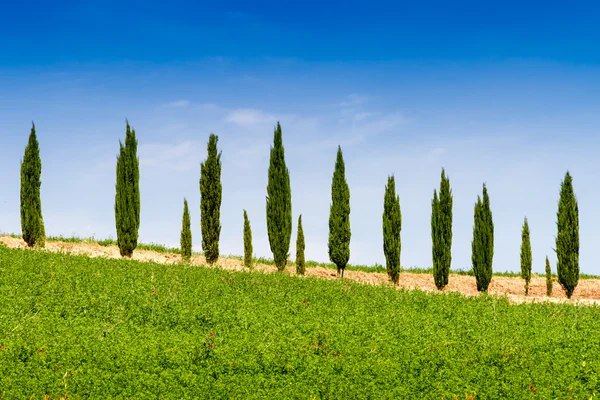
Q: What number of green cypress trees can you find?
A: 14